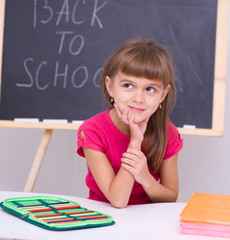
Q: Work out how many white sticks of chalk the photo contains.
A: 4